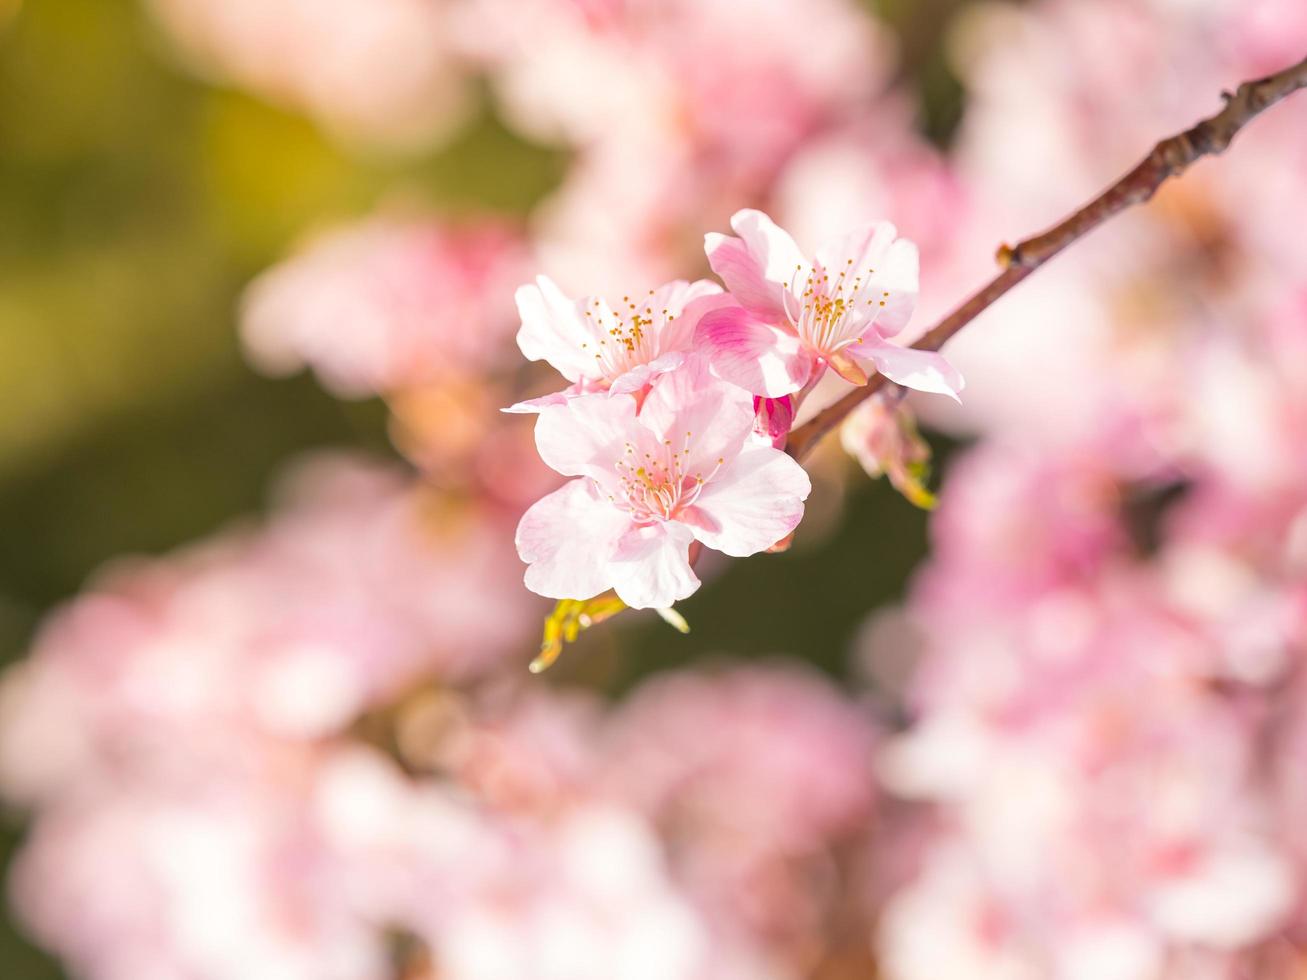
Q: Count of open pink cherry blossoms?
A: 3